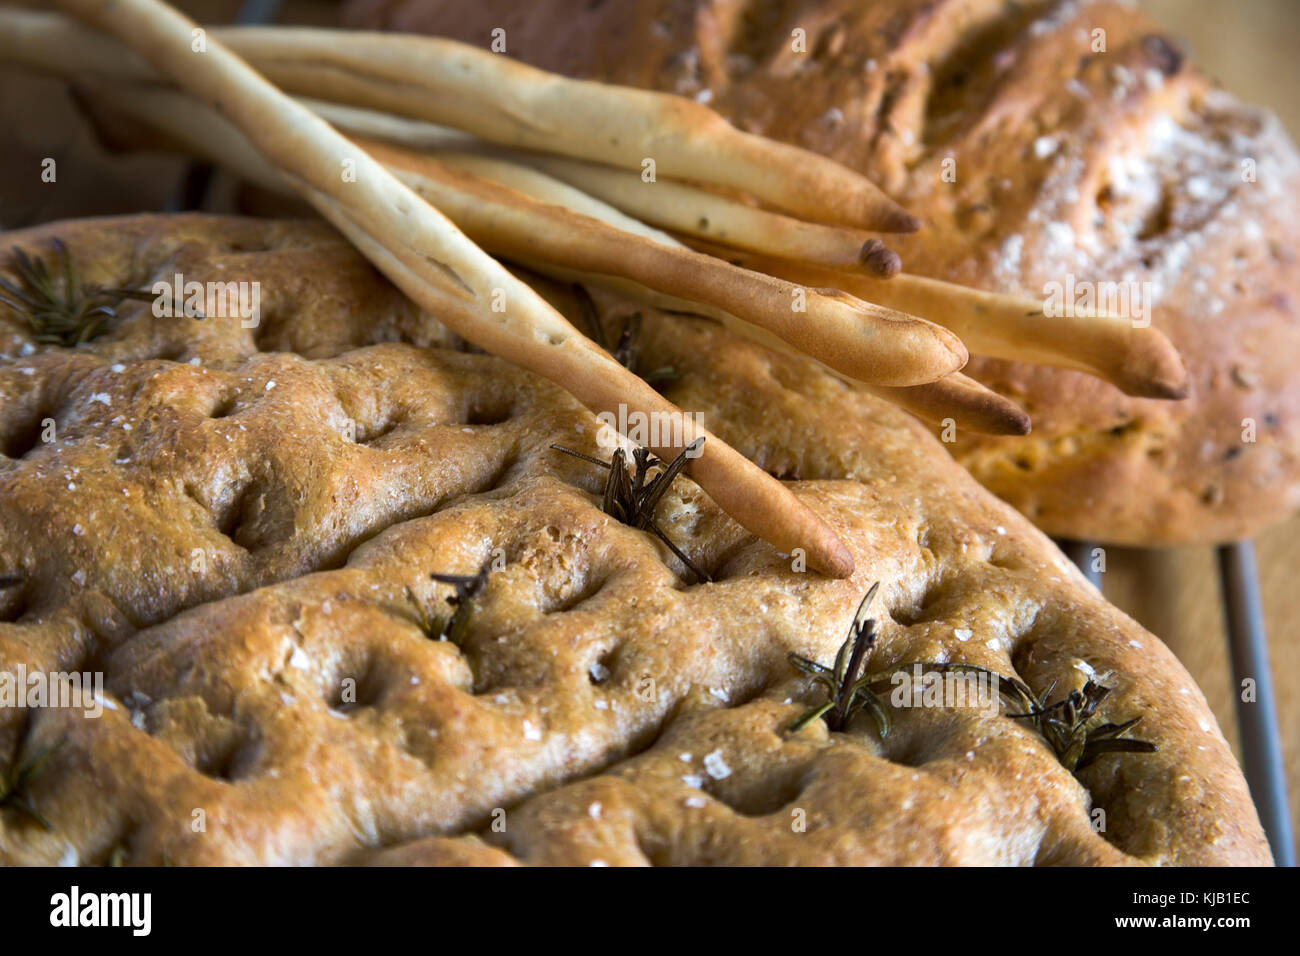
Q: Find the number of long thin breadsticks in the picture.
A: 6